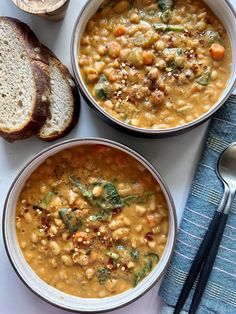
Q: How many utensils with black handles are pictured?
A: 2